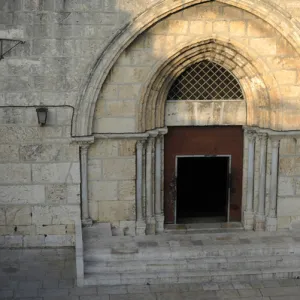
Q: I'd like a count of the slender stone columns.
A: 7